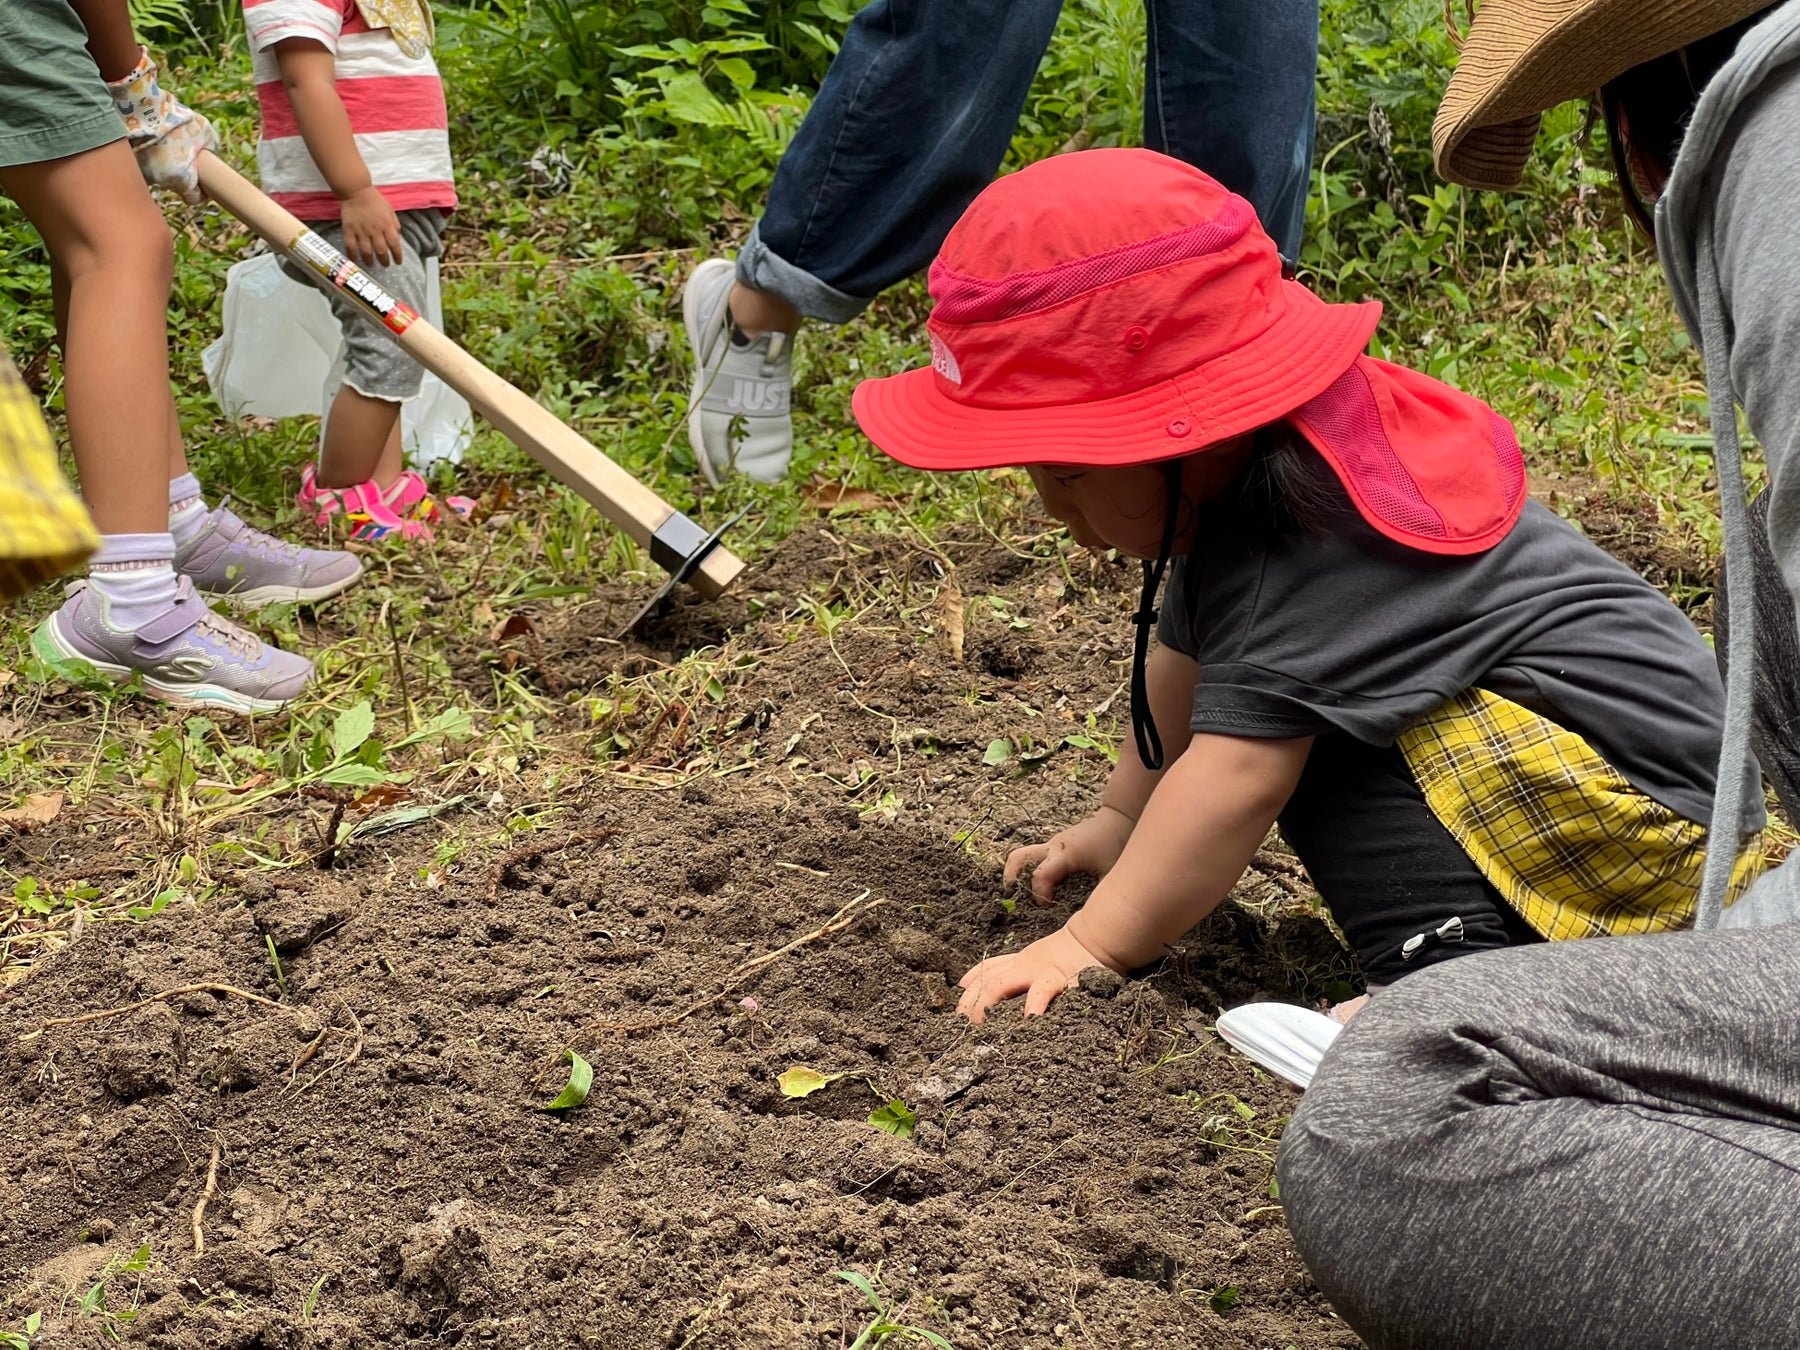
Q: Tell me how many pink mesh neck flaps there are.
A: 1